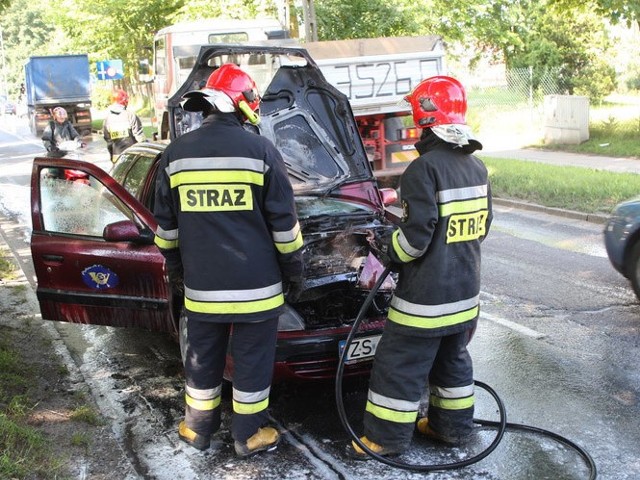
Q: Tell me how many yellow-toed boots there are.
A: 4